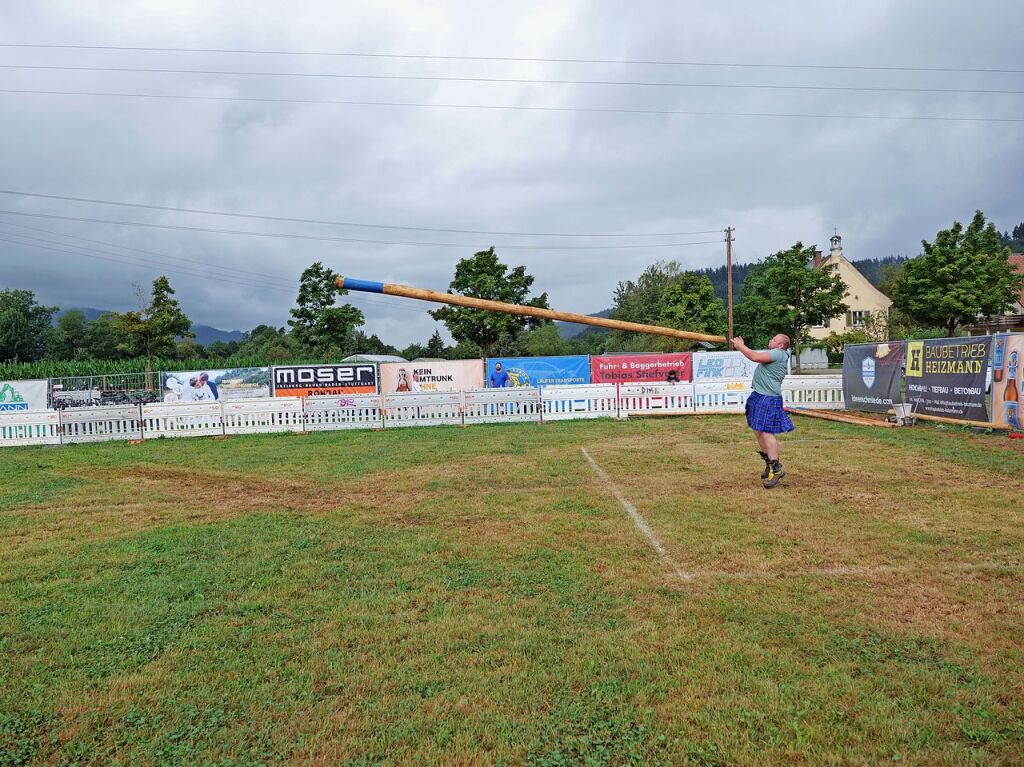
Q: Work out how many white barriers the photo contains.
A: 11